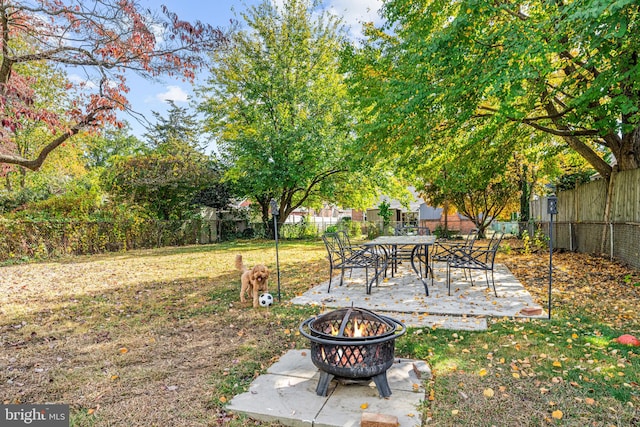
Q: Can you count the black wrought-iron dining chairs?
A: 5